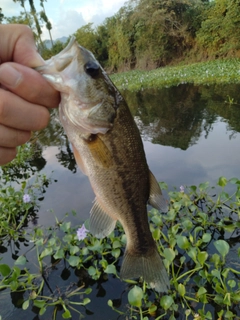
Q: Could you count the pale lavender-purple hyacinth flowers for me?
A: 3